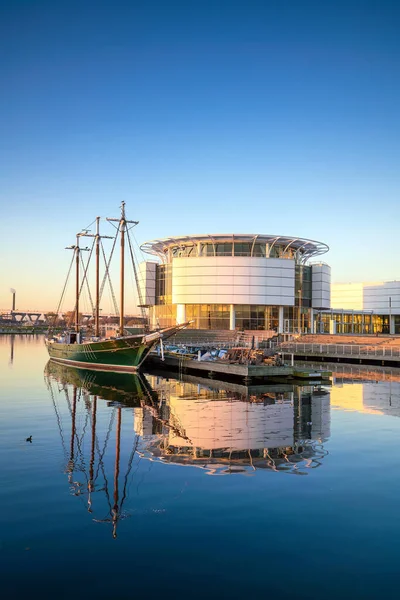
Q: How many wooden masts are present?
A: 3